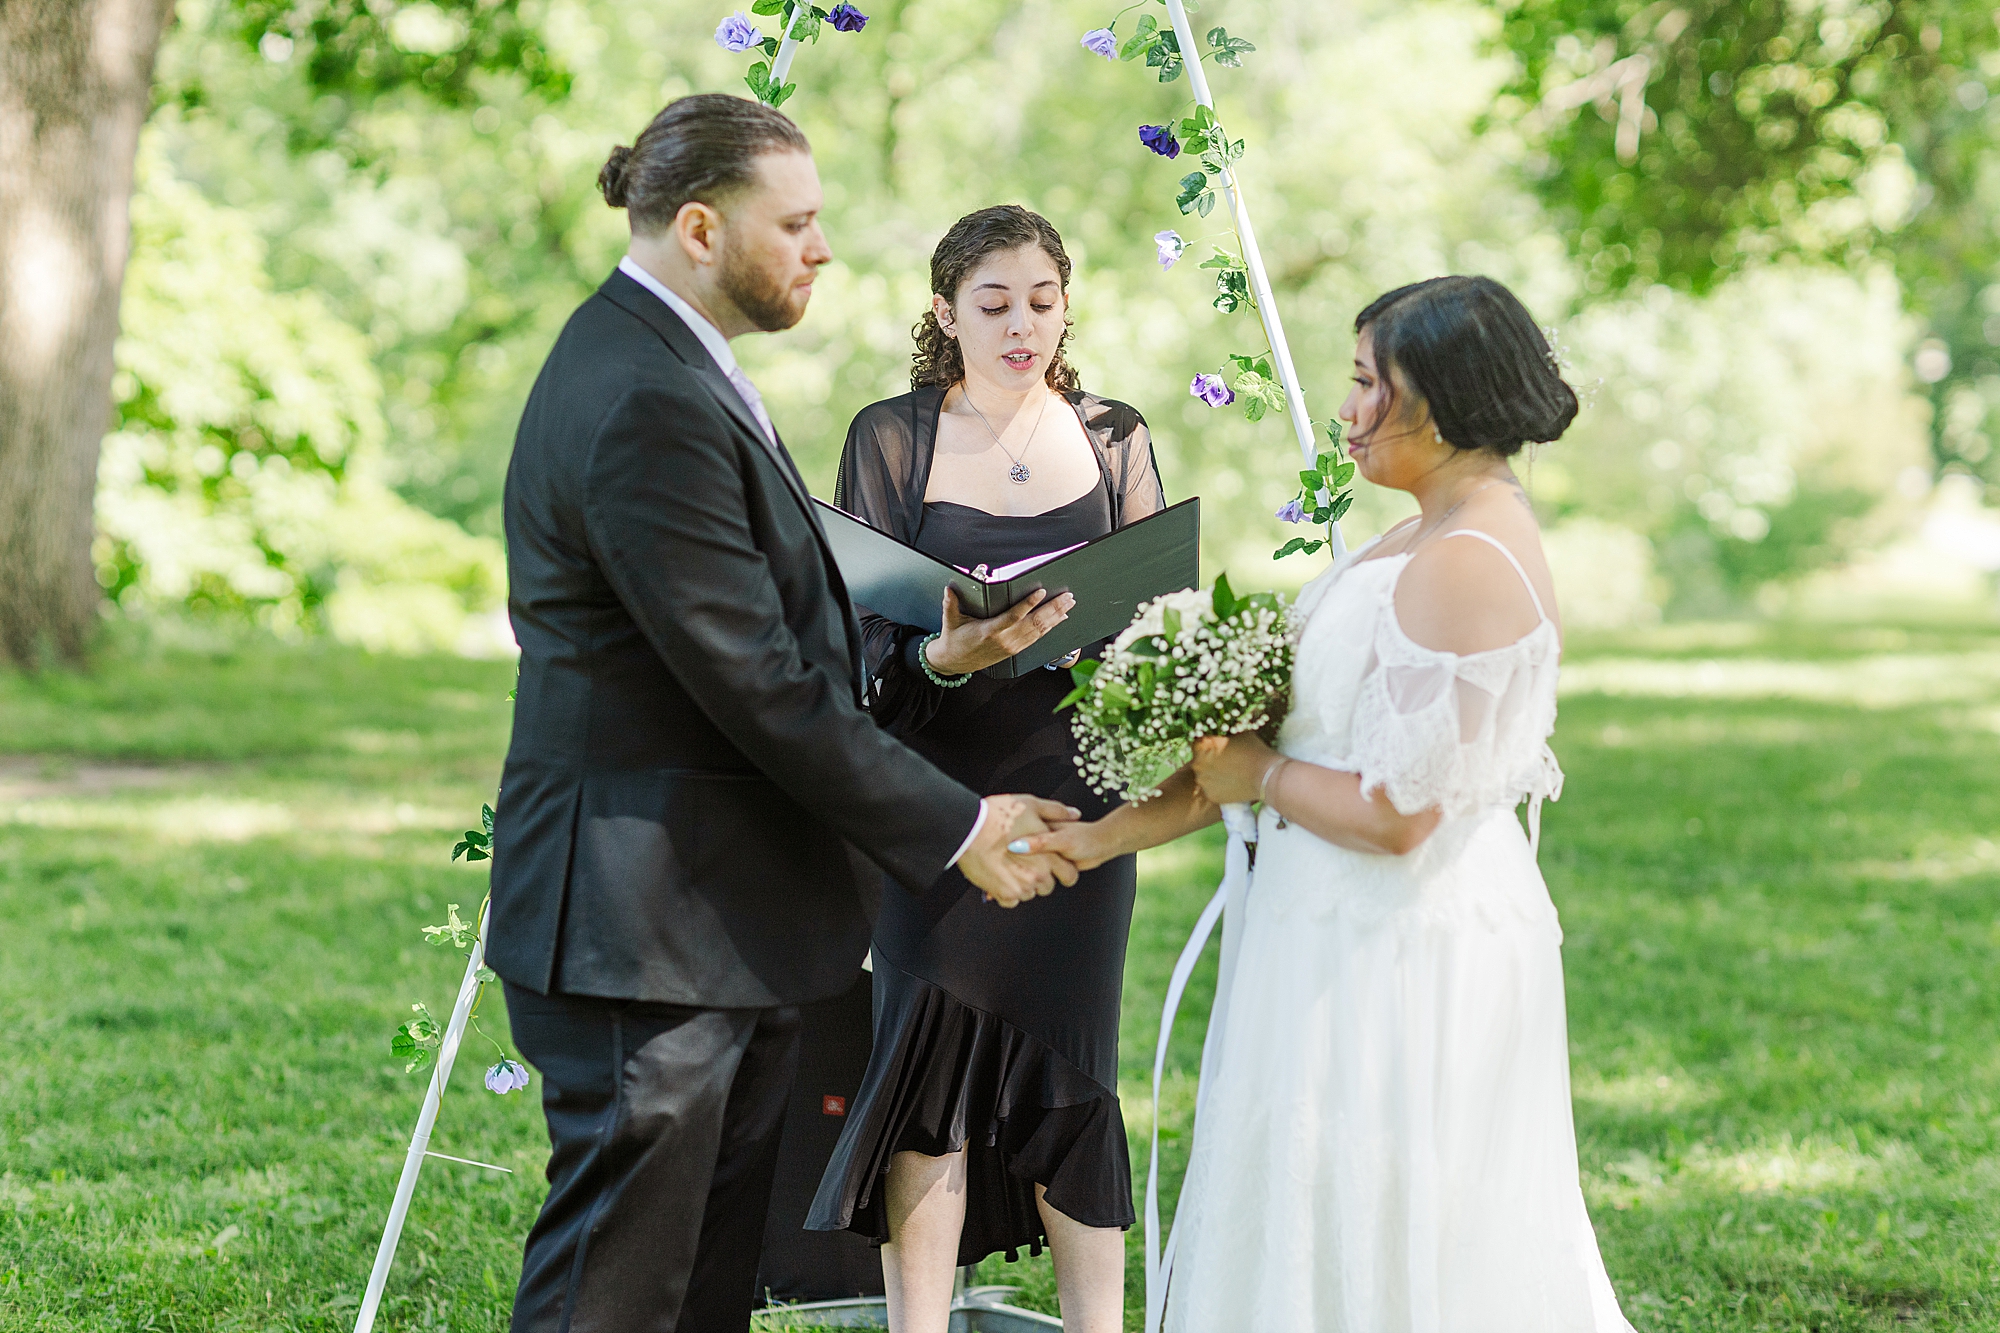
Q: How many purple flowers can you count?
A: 8